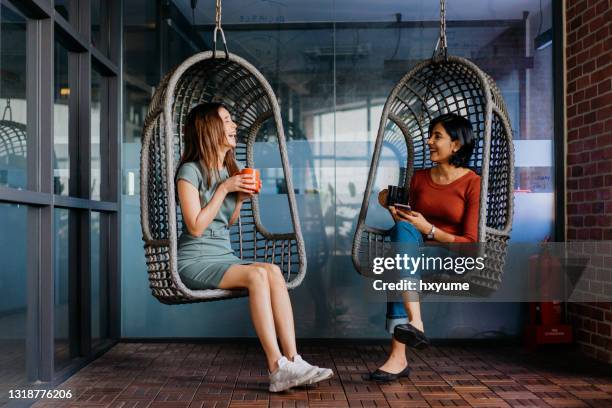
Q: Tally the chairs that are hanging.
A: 2